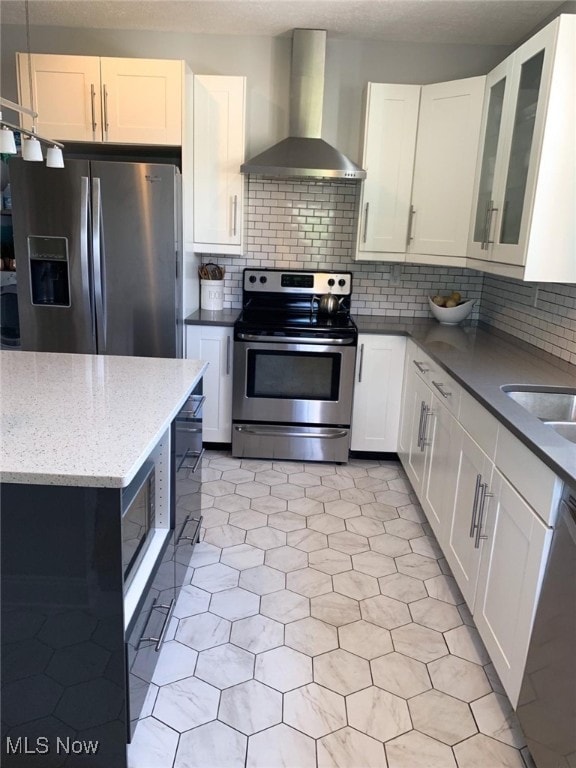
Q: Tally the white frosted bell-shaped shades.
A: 3